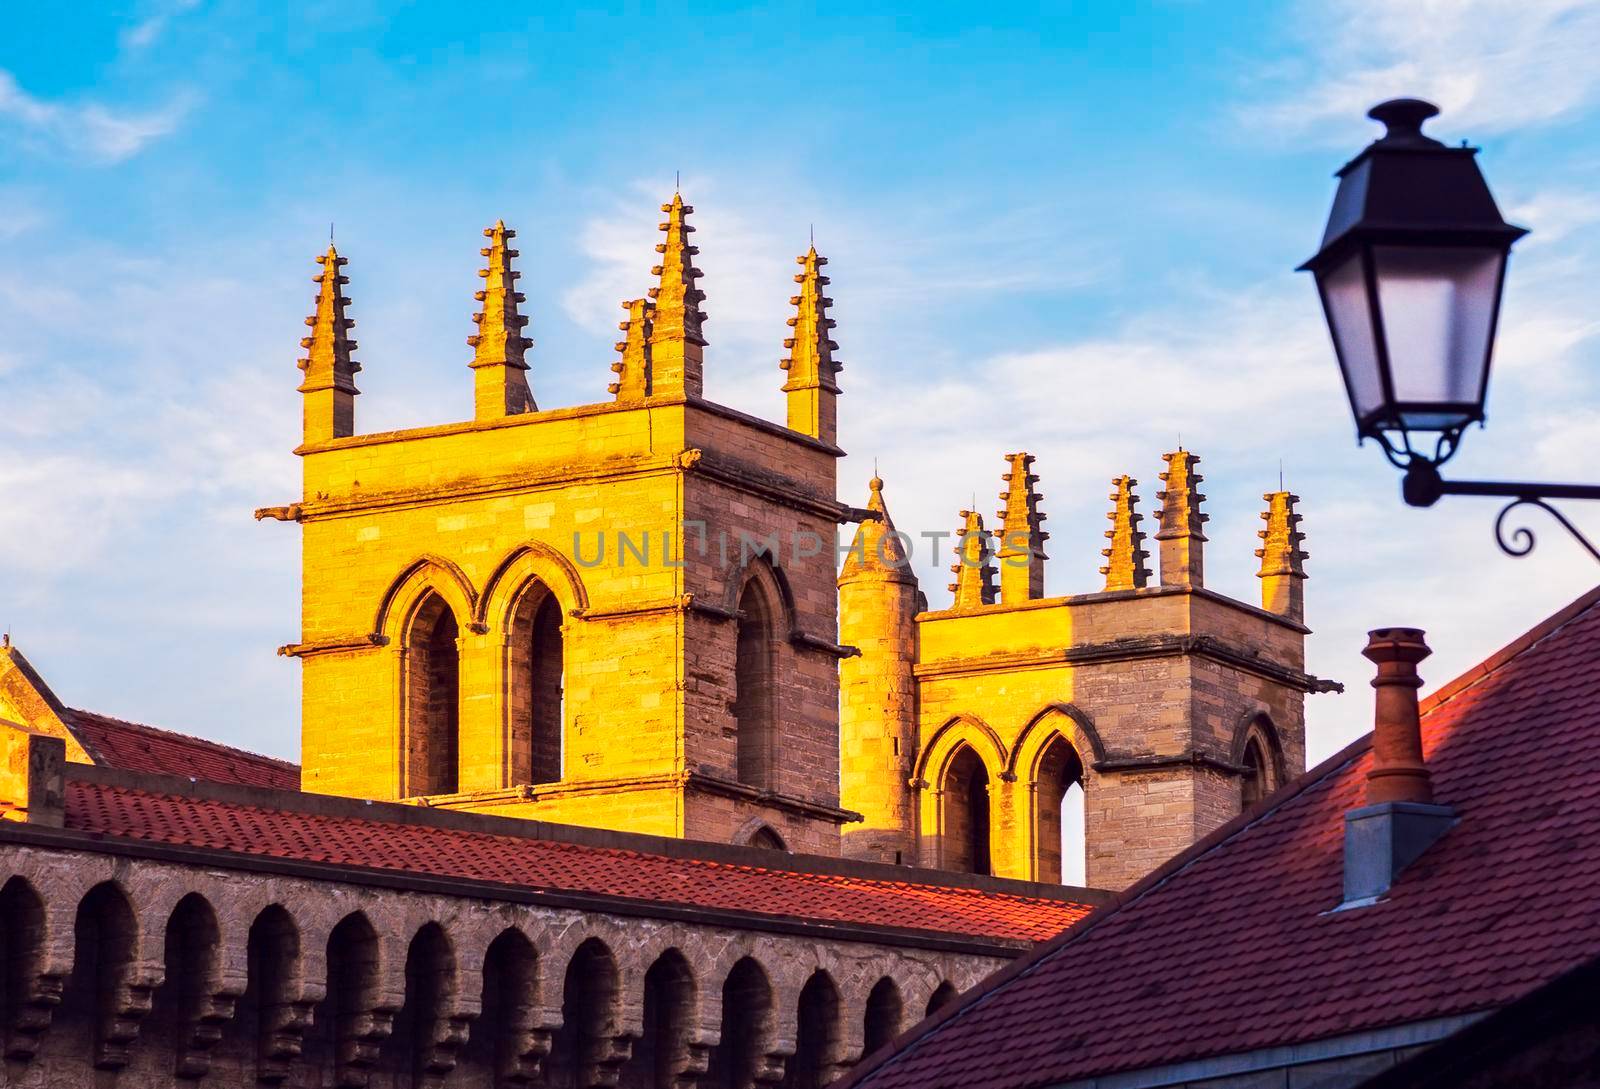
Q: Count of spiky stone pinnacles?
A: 10